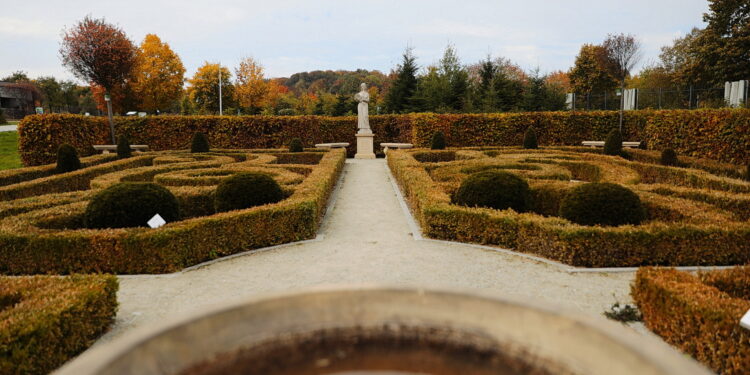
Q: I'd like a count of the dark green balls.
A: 4